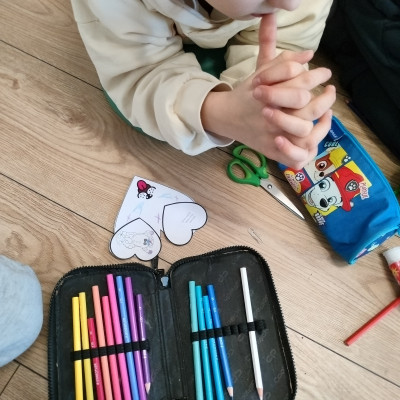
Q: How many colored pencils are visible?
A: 15